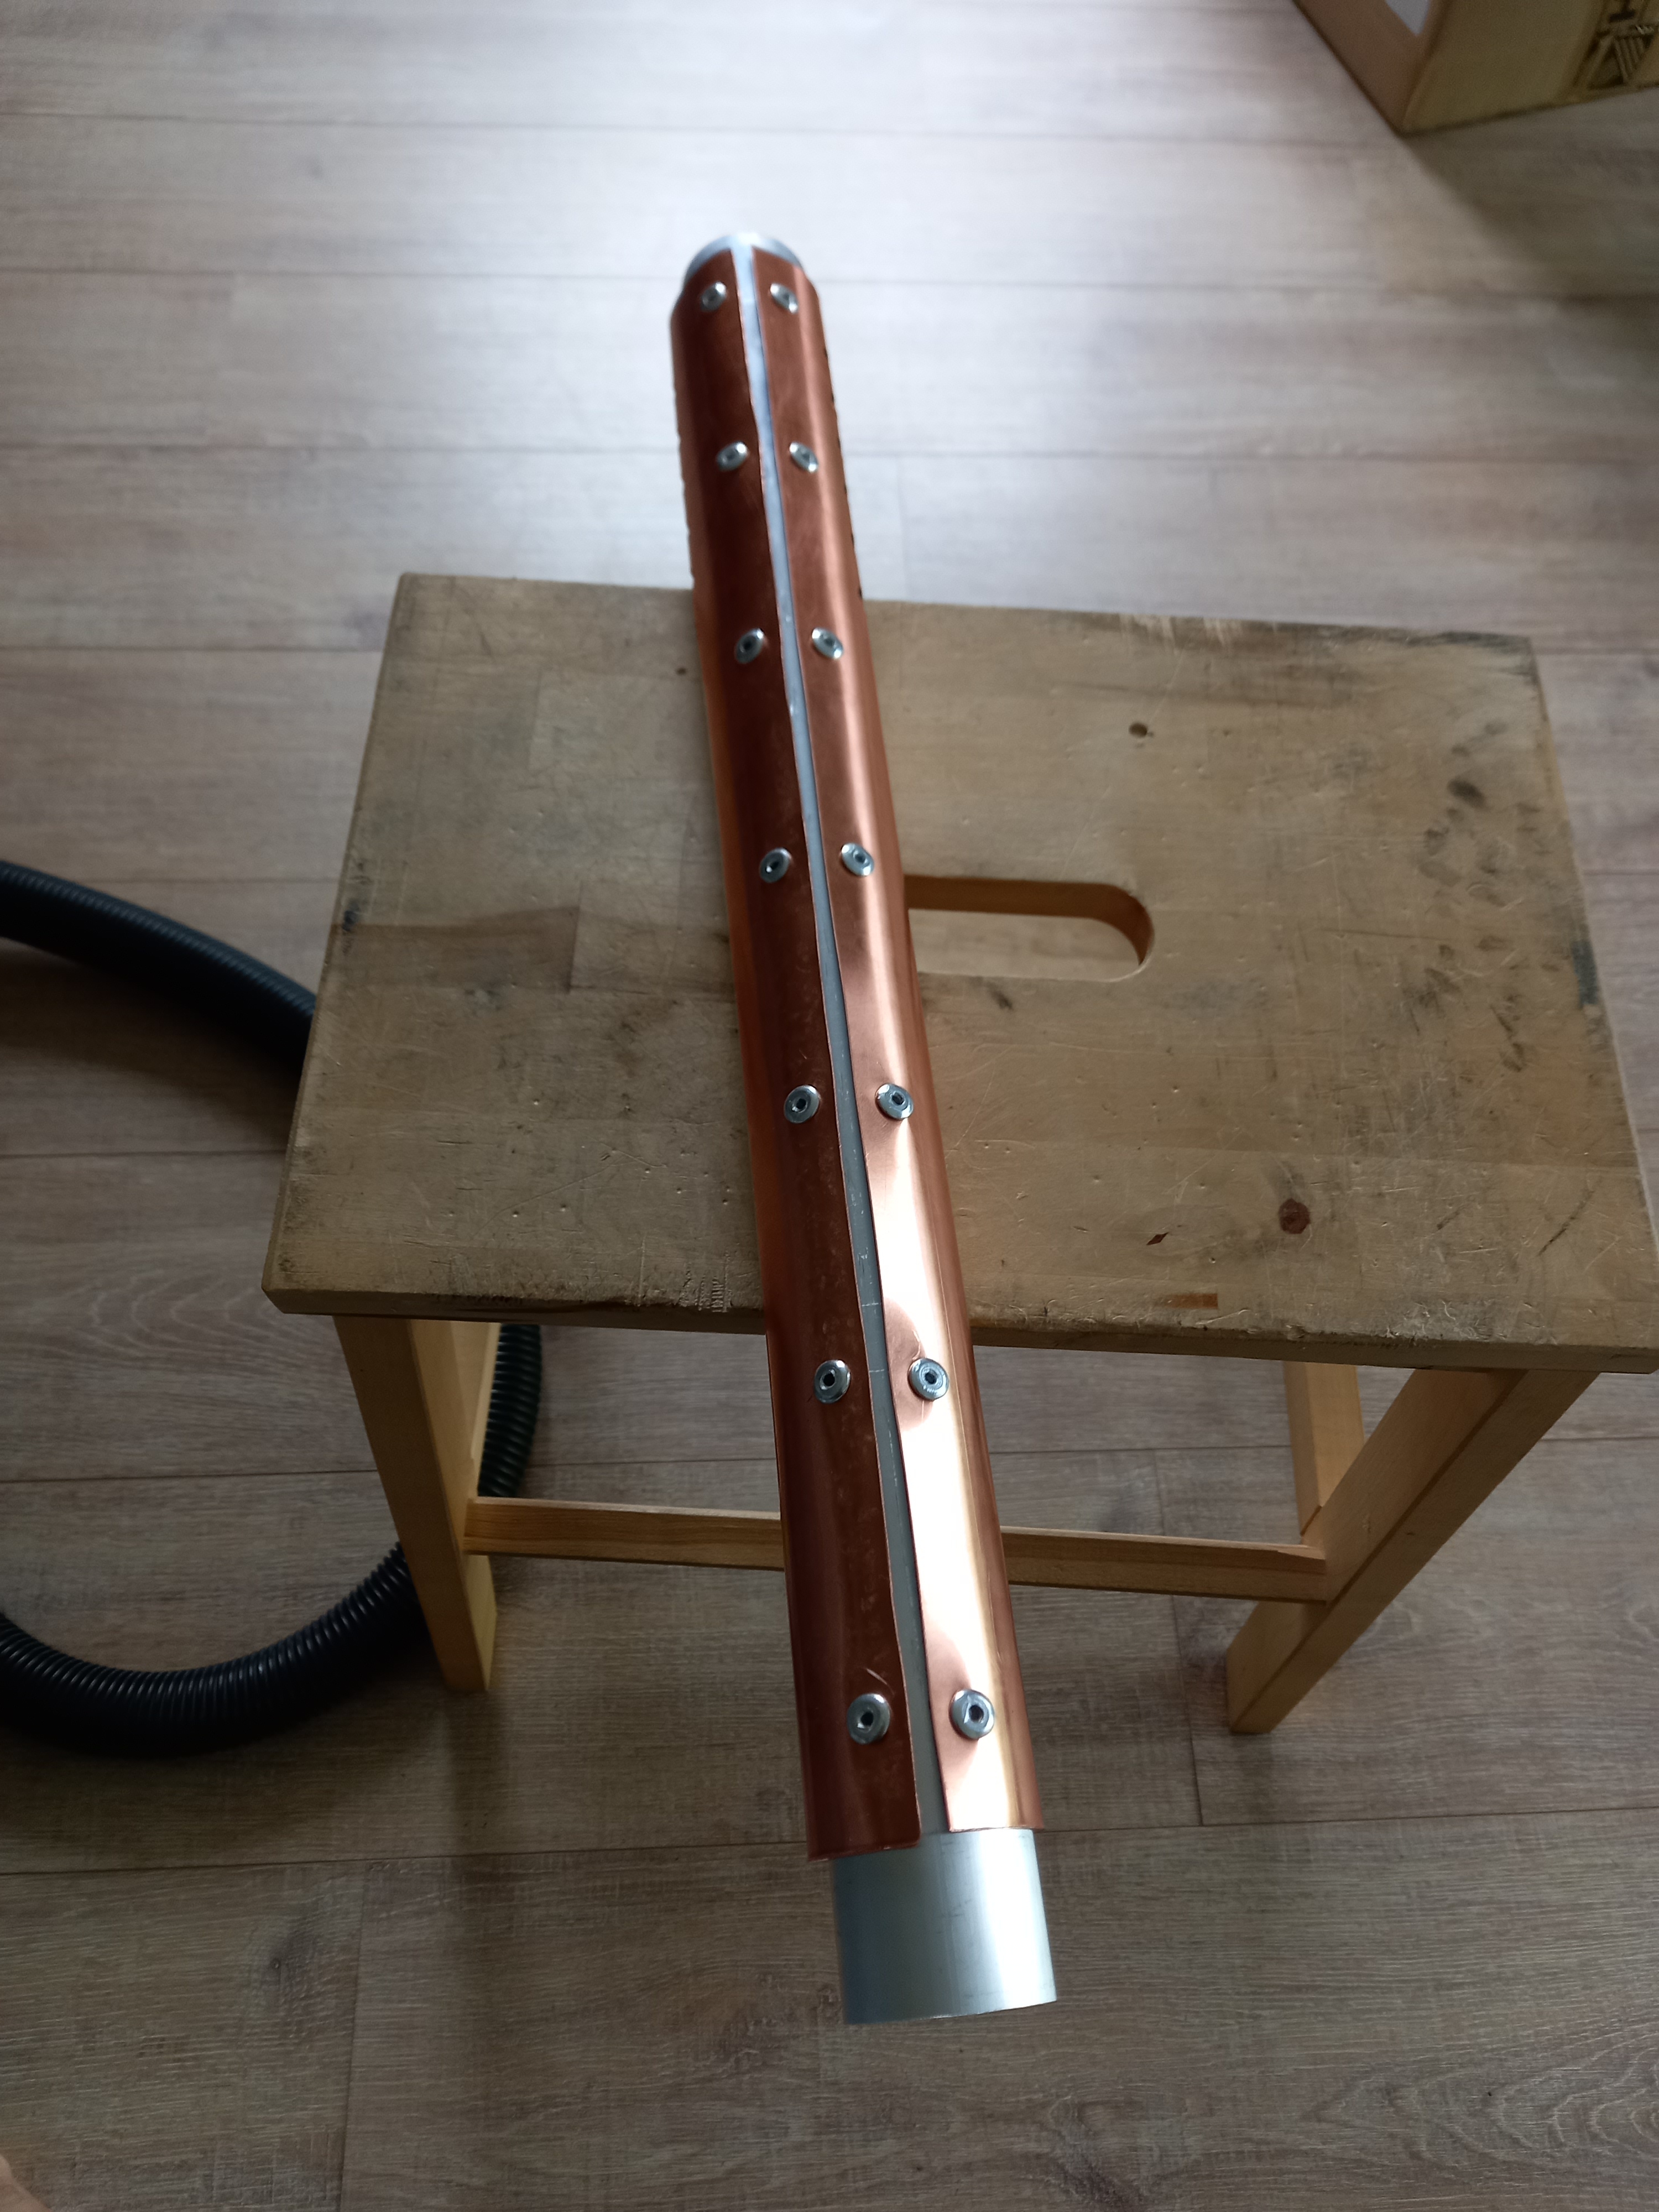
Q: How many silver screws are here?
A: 14